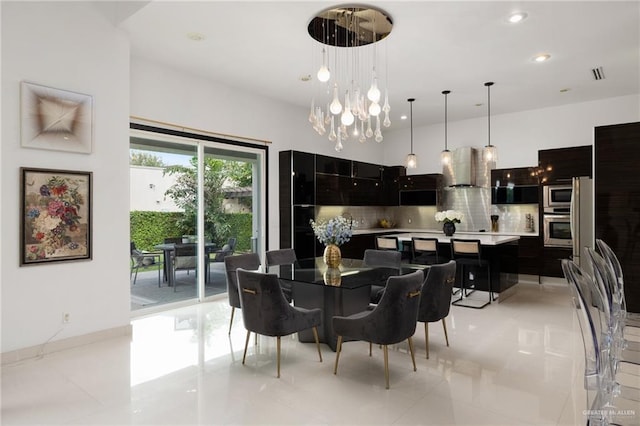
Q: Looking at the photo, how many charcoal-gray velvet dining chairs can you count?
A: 6